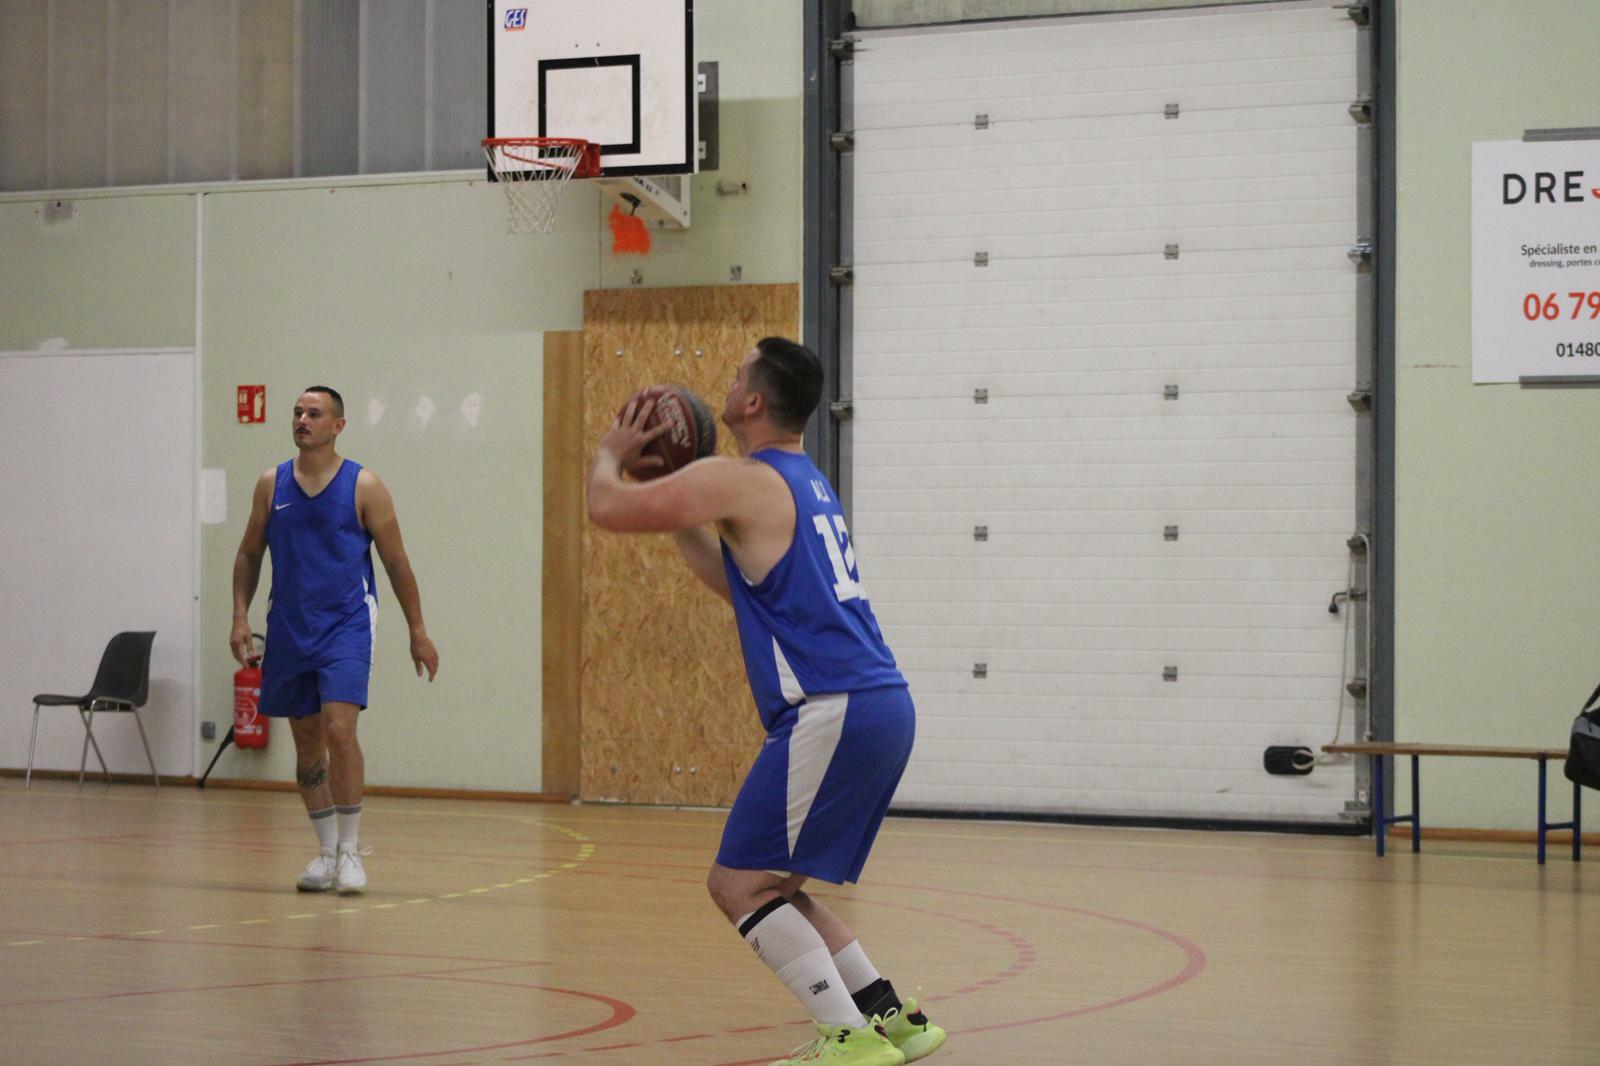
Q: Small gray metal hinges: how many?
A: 10